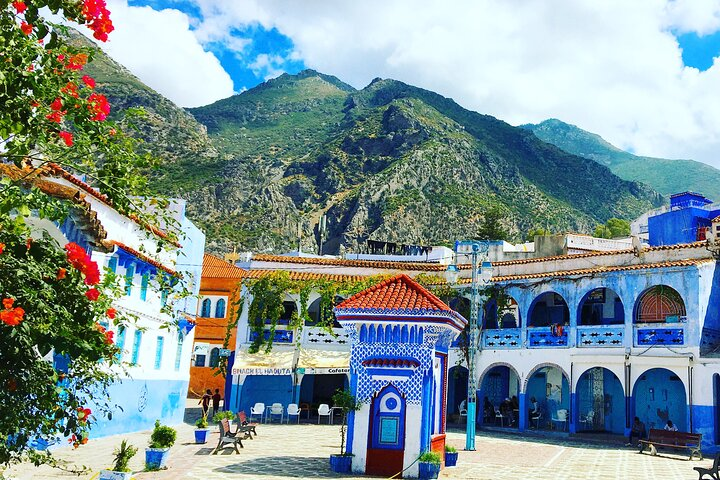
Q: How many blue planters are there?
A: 6